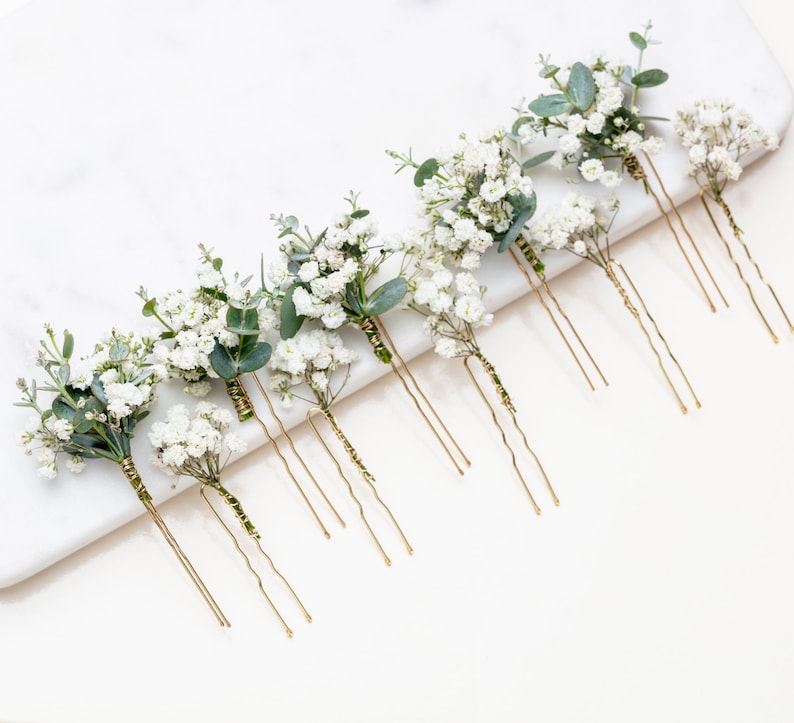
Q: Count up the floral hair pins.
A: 10